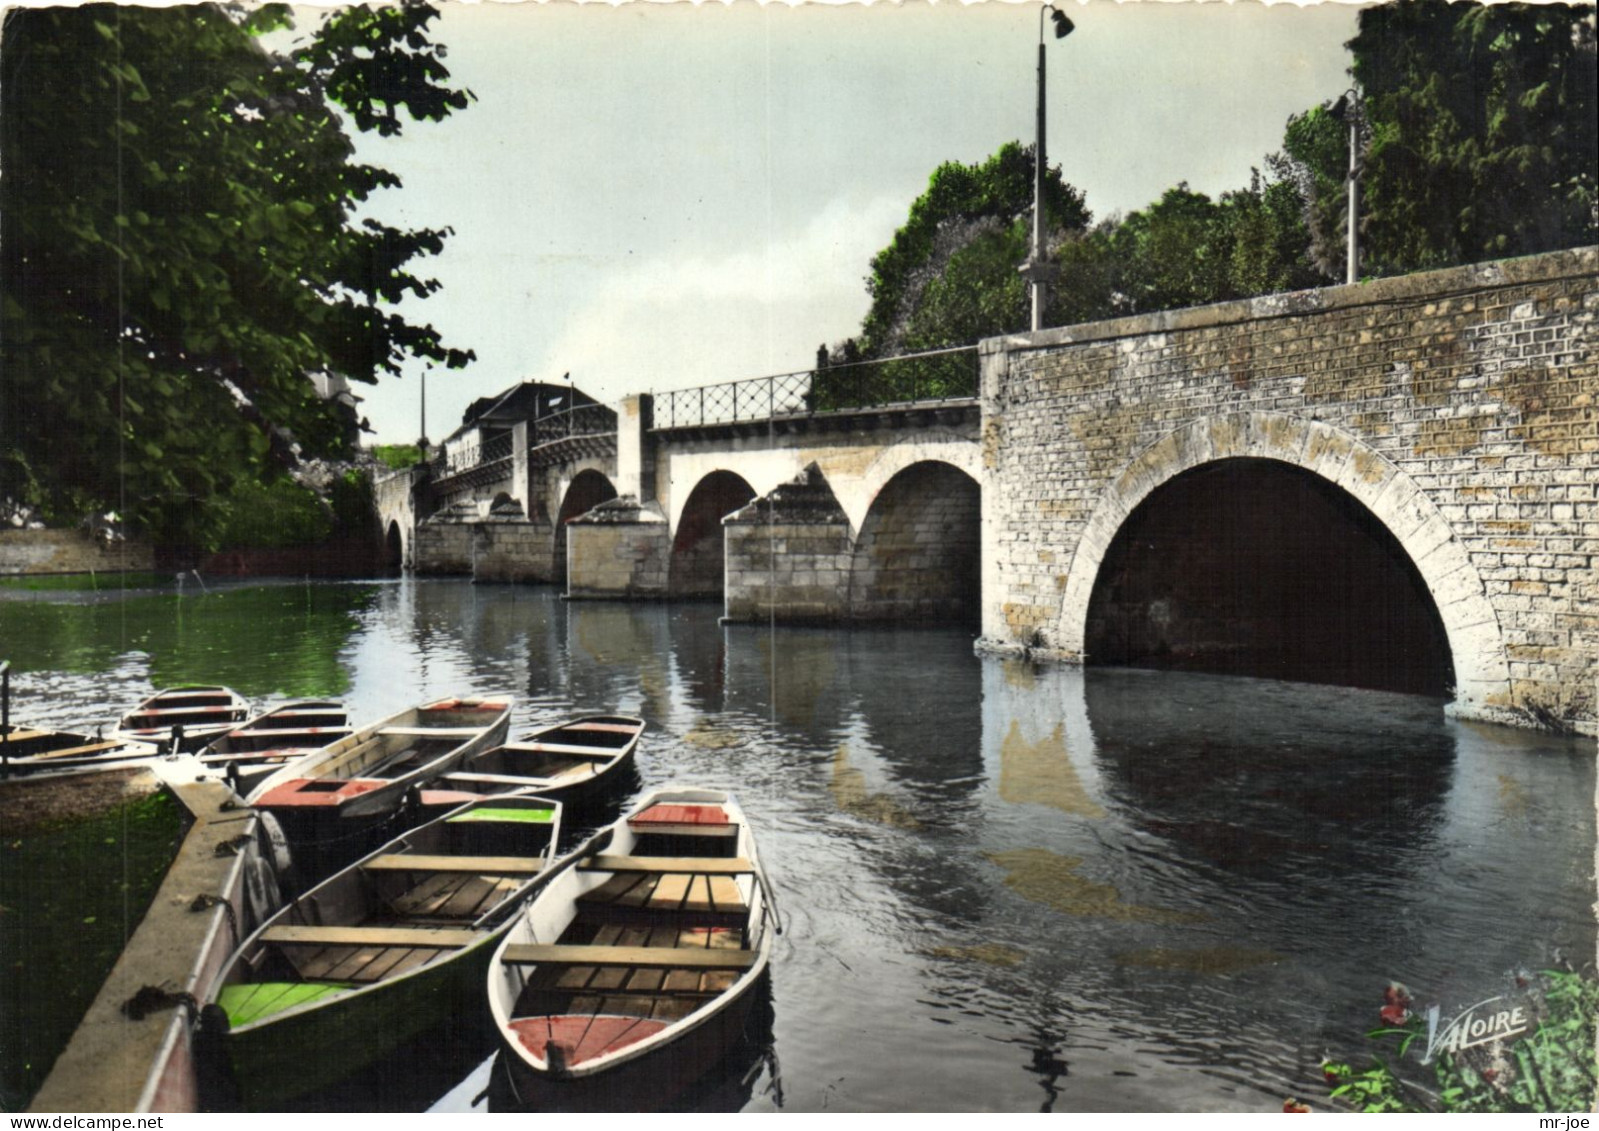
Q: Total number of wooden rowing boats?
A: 7